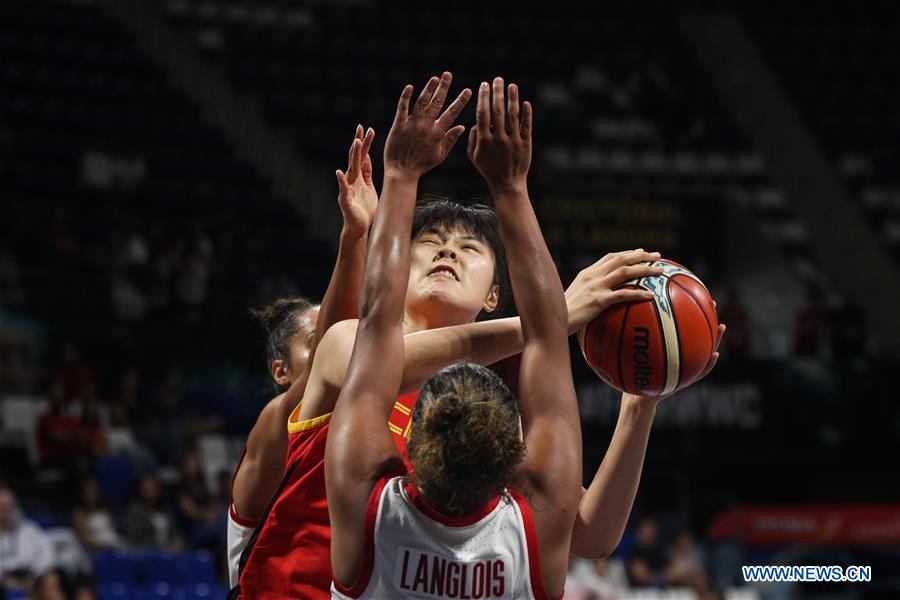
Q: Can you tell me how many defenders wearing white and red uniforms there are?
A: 2